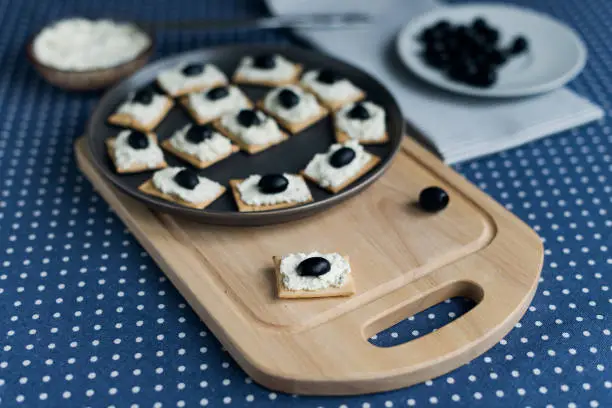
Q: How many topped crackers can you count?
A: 14